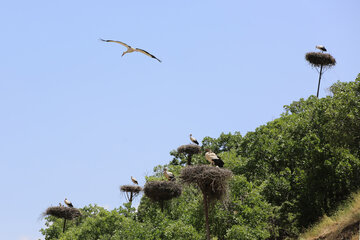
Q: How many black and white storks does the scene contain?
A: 7